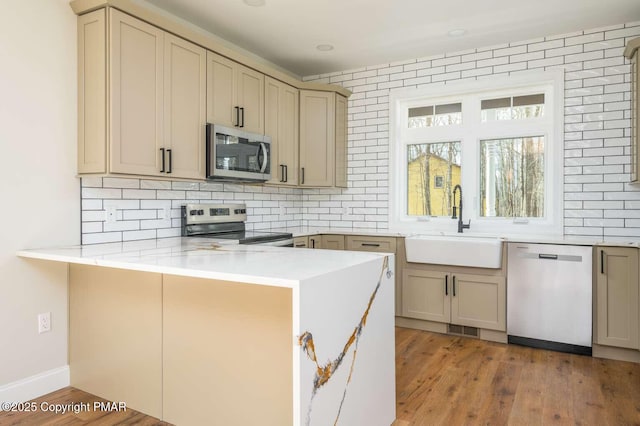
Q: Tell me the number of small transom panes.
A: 4